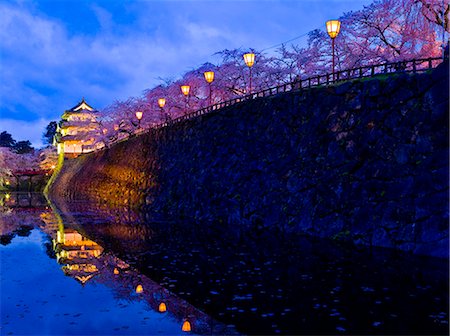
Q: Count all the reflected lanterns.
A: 4